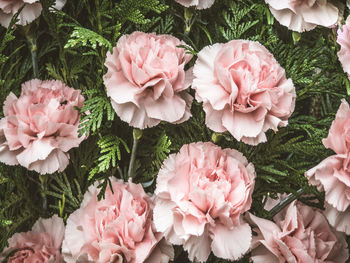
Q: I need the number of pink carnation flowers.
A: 12